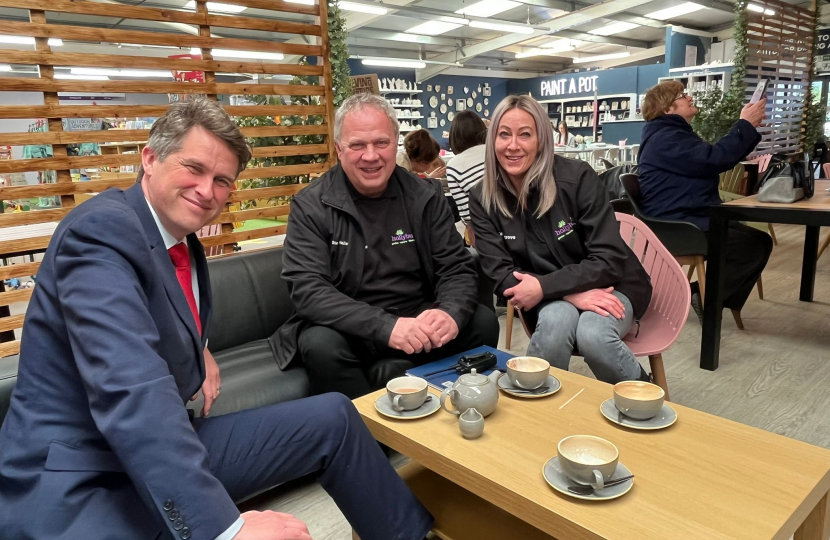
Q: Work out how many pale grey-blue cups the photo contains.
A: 4